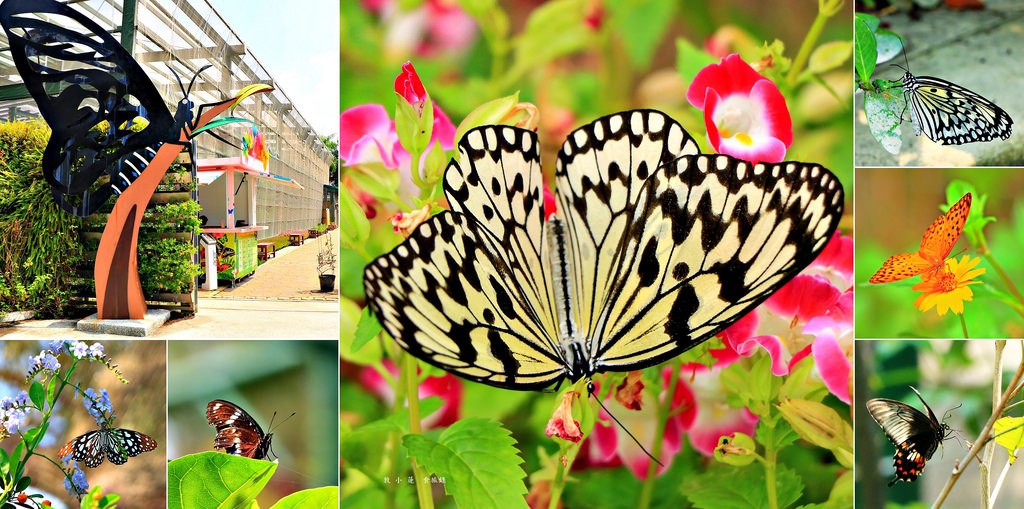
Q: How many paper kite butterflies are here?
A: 2